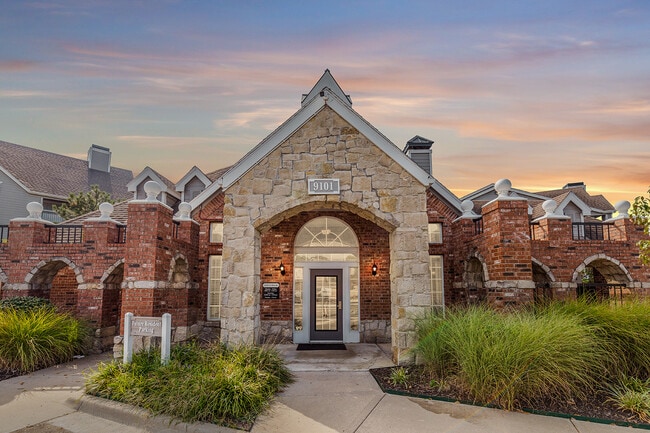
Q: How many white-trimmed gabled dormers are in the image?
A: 3